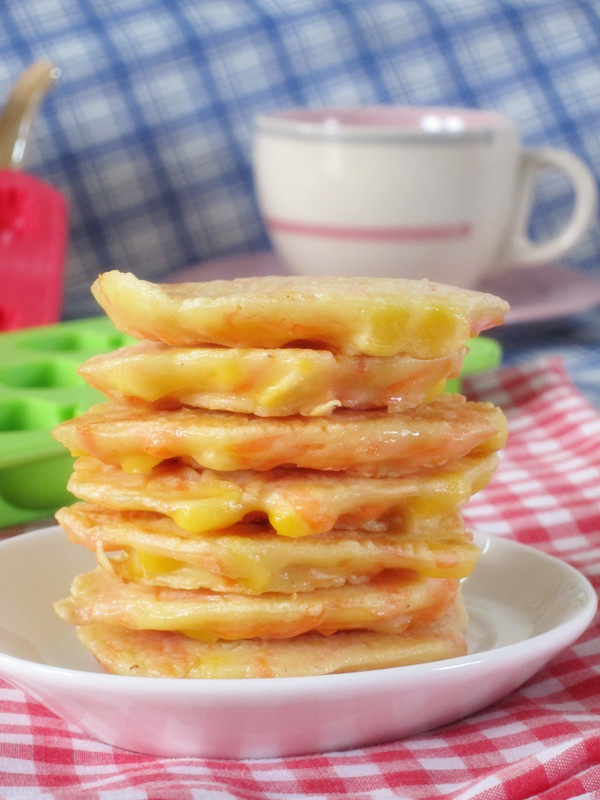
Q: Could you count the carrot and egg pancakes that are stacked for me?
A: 7